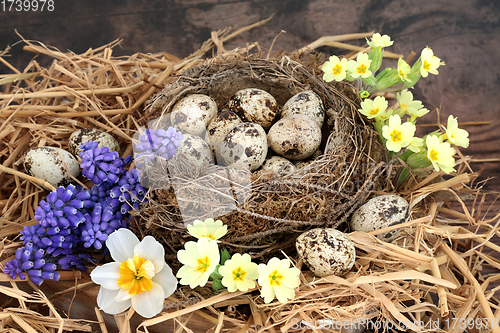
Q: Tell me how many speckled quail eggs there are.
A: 12